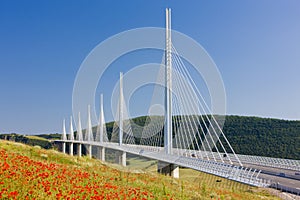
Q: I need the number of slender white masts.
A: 7